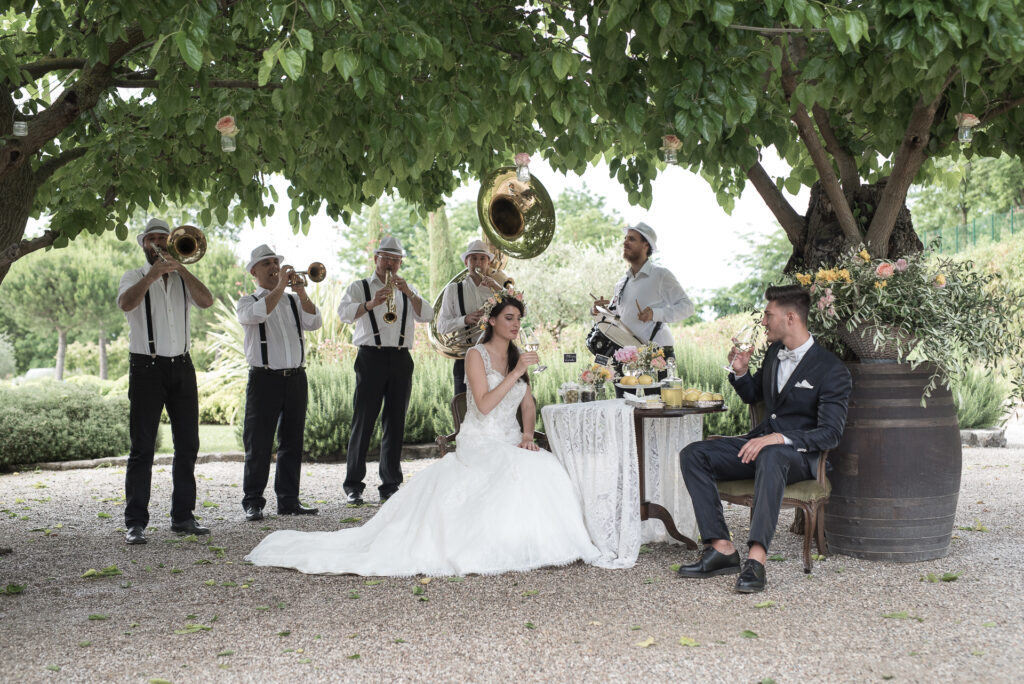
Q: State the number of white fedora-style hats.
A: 5